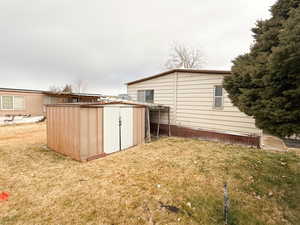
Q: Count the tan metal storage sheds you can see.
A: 1